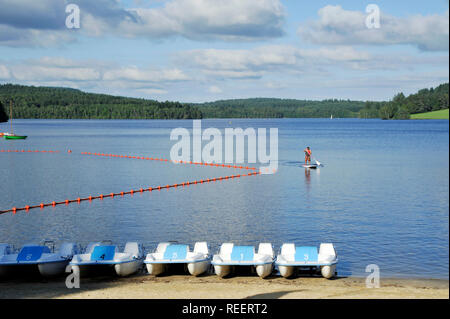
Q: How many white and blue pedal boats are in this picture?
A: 5